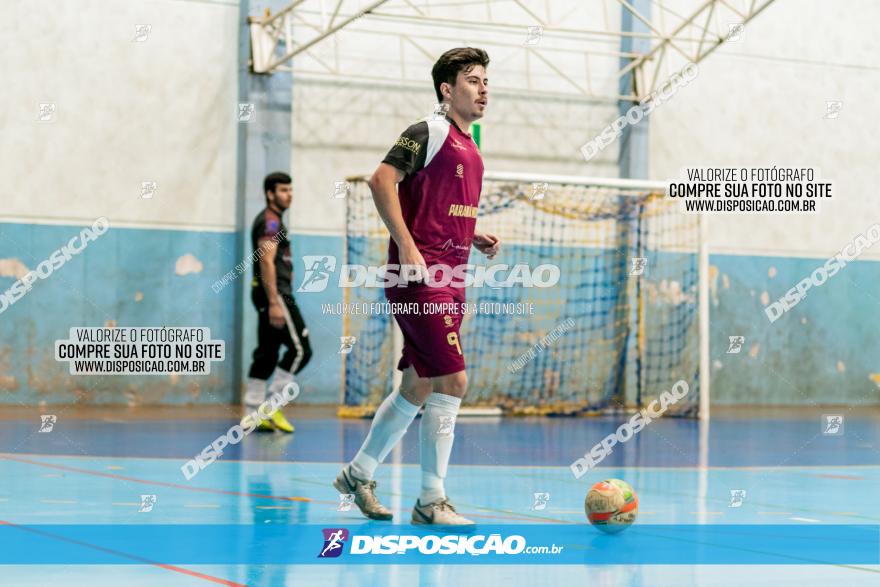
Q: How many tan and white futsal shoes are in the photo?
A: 2